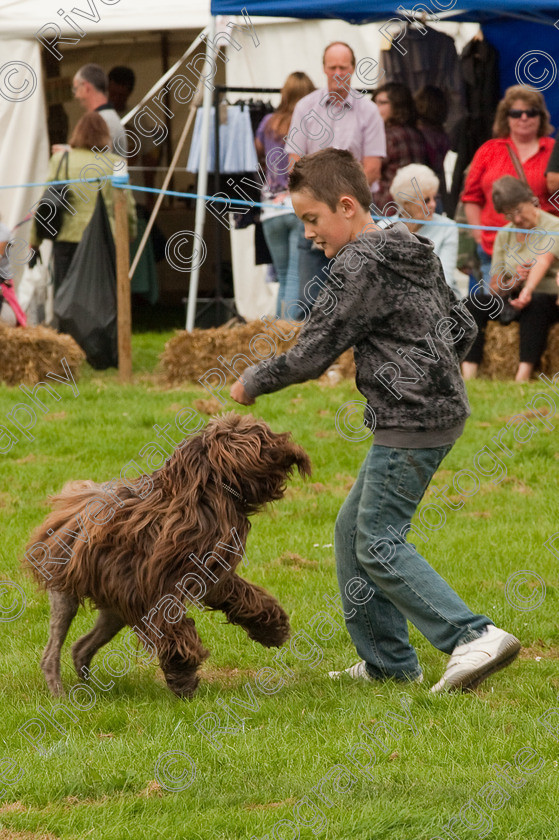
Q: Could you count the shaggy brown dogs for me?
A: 1